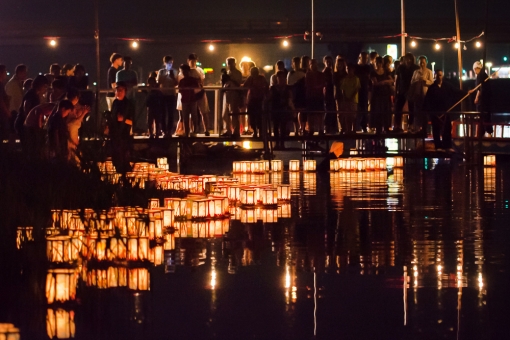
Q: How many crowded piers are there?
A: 1